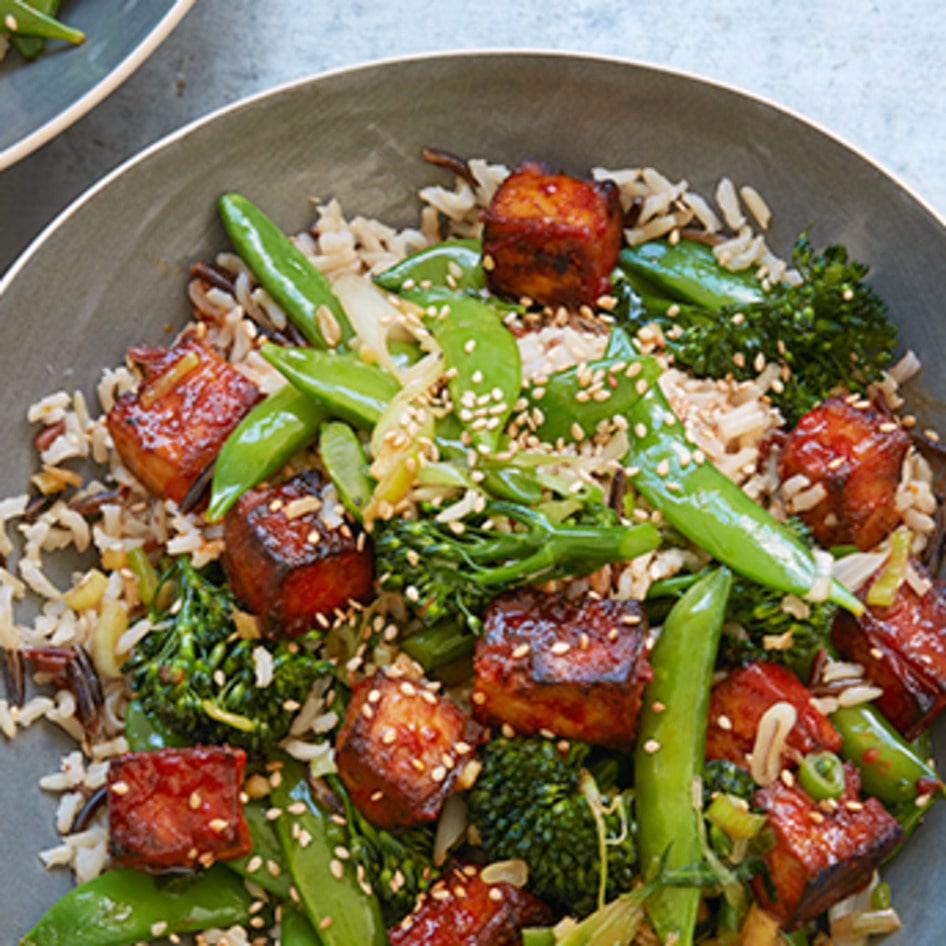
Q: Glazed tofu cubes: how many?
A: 11